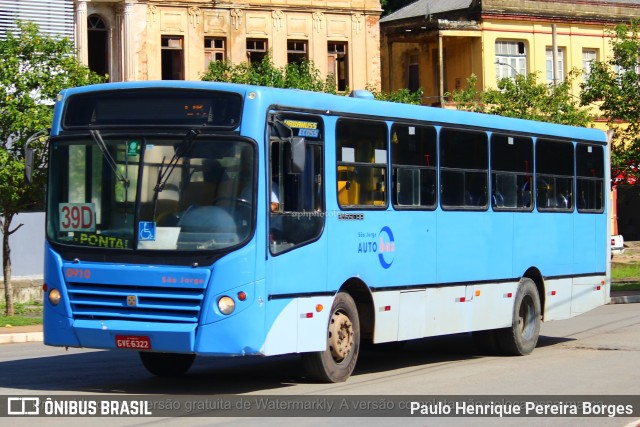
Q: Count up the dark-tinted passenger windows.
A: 6